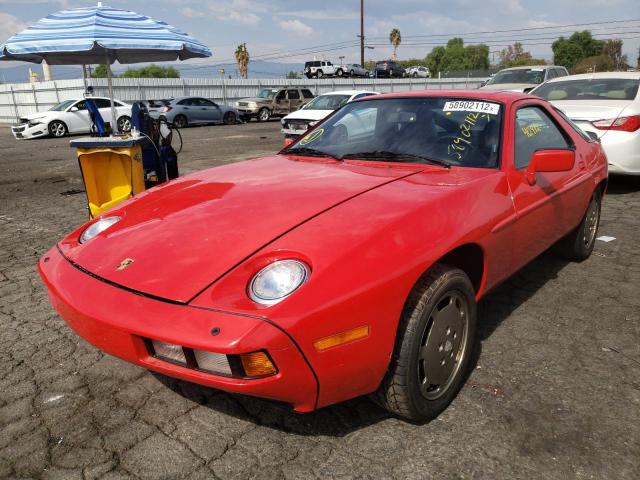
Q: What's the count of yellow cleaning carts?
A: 1